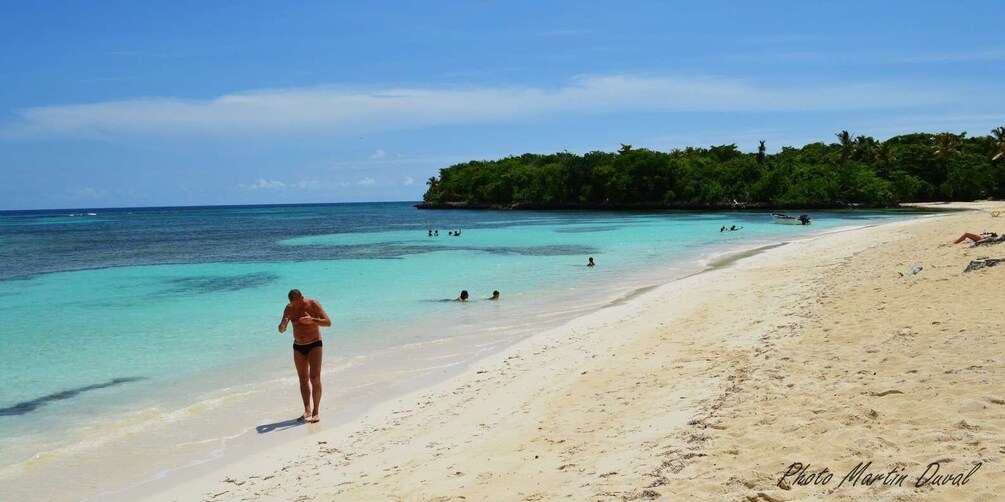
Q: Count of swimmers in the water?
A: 9